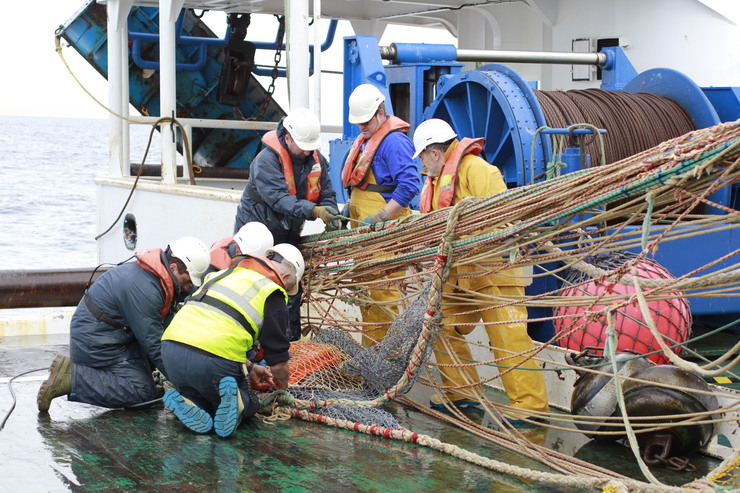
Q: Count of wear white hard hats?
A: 6